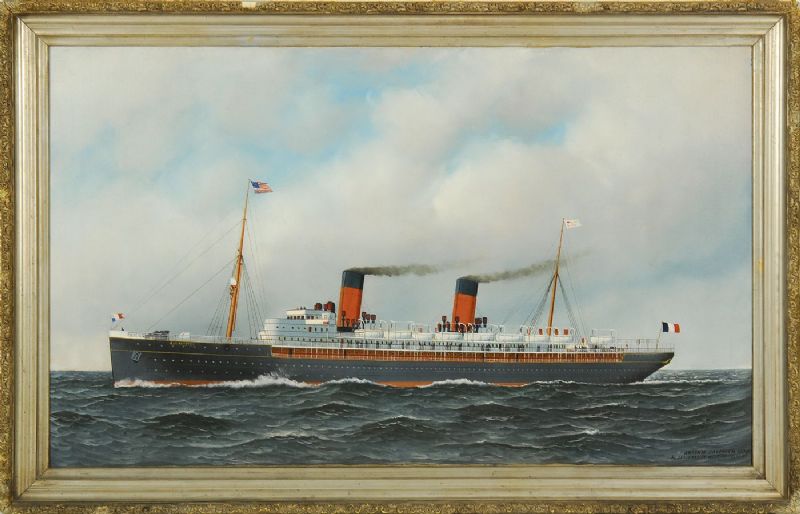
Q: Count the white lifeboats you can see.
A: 9